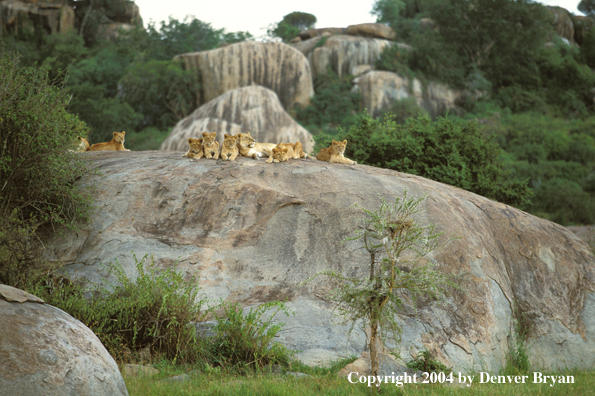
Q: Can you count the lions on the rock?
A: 8